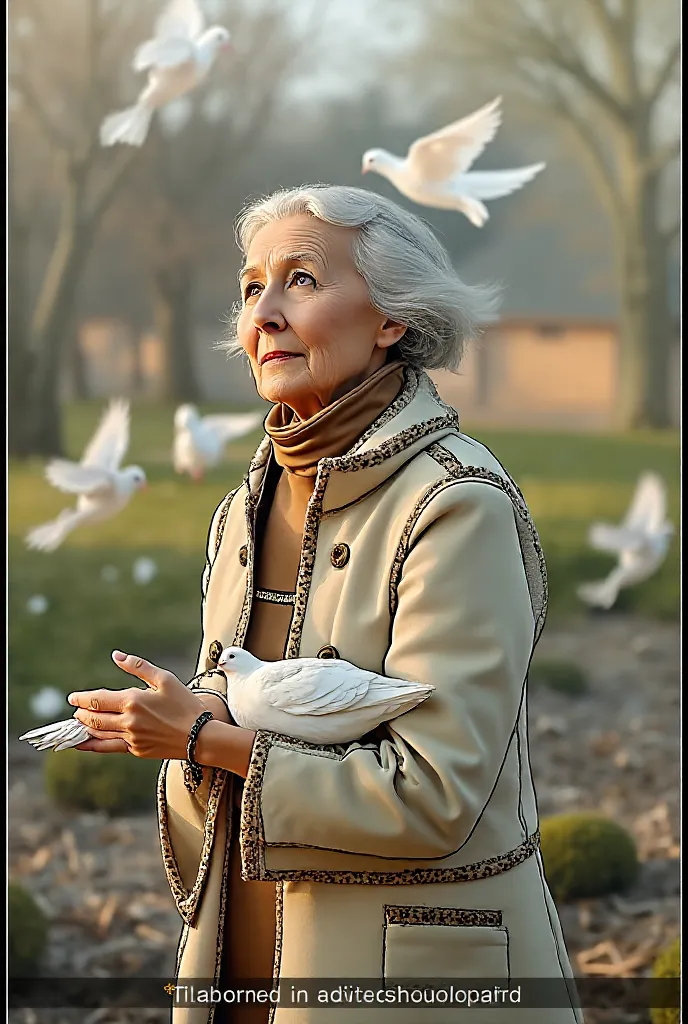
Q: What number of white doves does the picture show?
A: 6